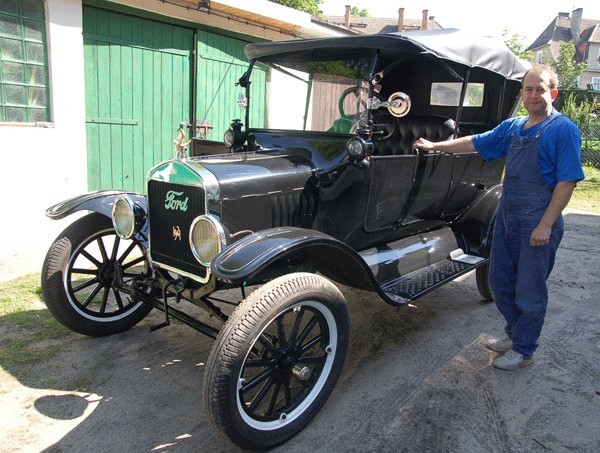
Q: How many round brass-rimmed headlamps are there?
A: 2